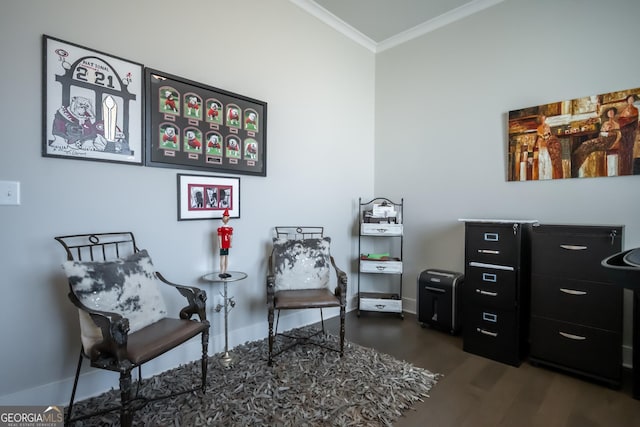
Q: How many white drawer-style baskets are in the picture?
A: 3